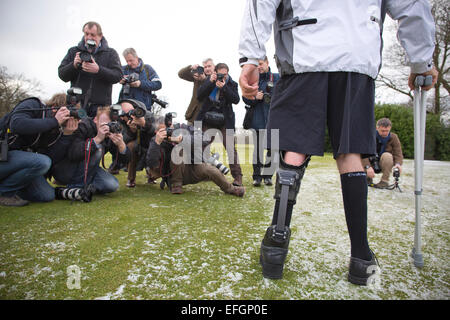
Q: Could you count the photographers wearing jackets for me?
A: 10